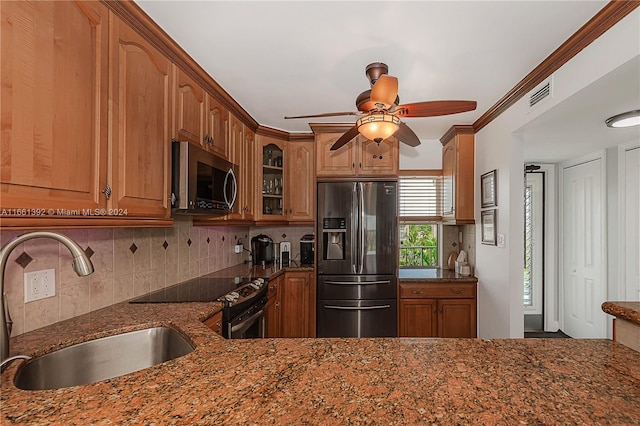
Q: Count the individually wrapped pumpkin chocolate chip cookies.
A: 0